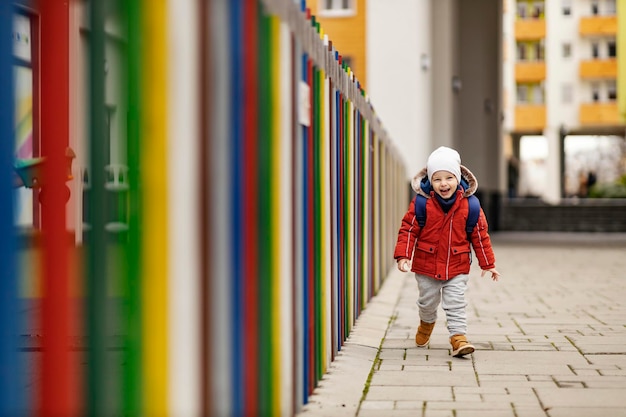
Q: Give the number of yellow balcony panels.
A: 6